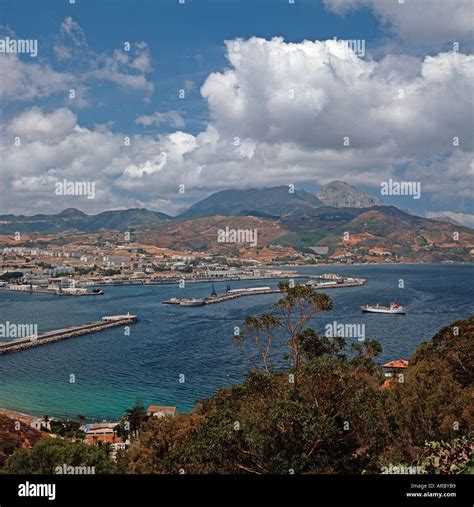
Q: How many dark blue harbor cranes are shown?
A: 2